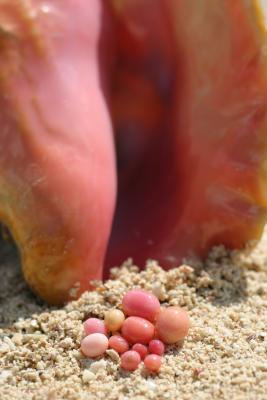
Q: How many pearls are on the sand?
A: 11